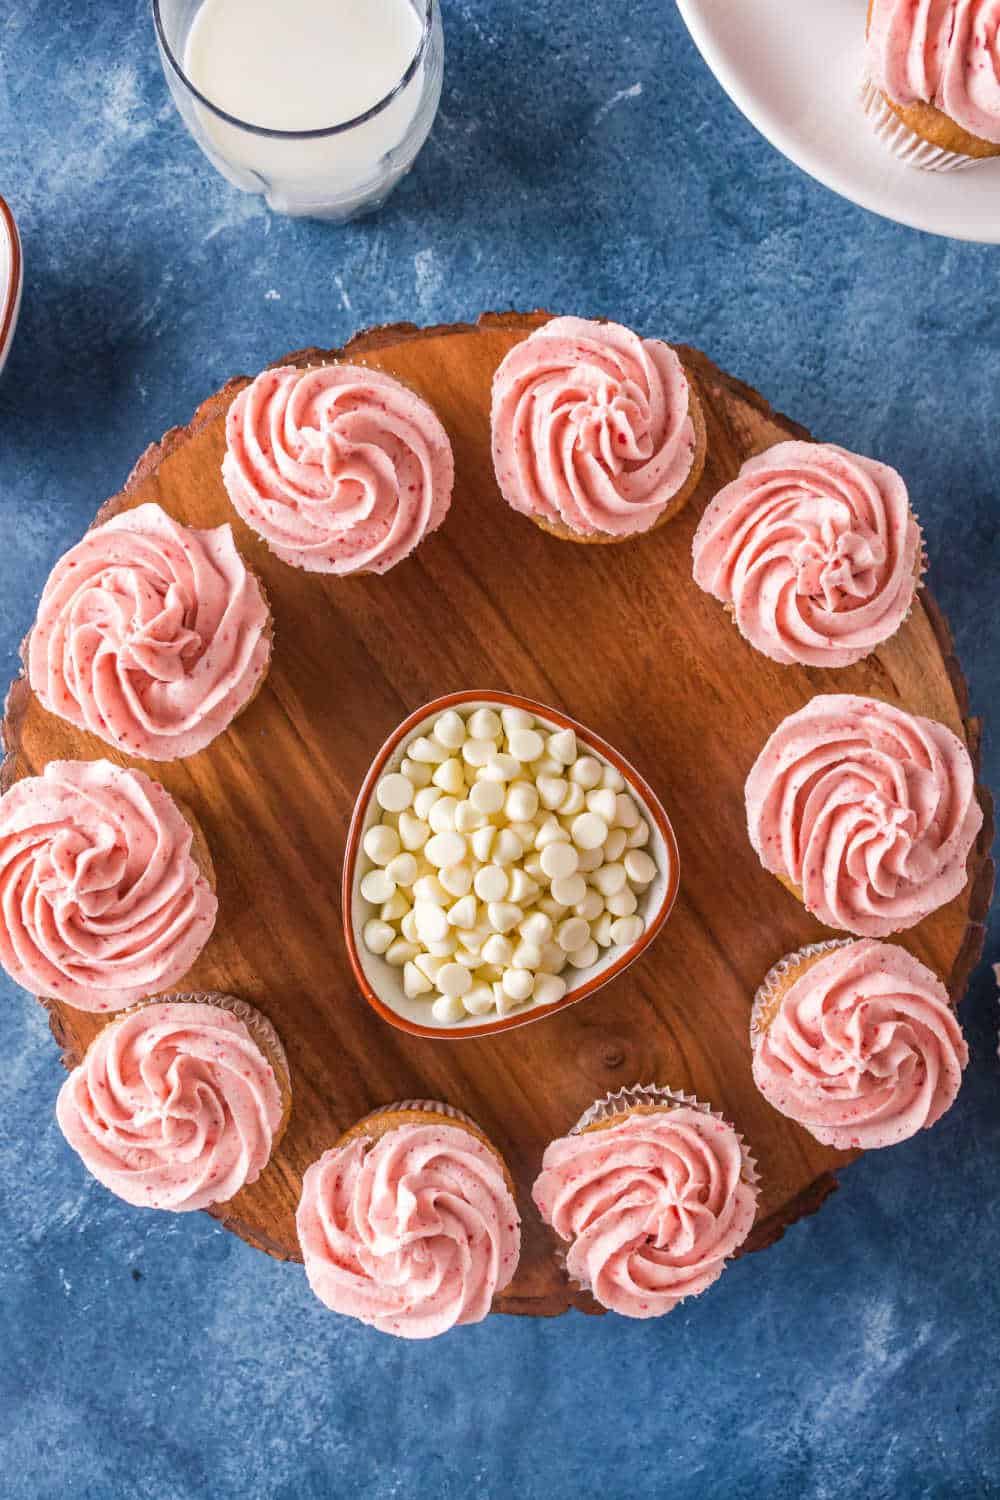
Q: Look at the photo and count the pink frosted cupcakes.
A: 11